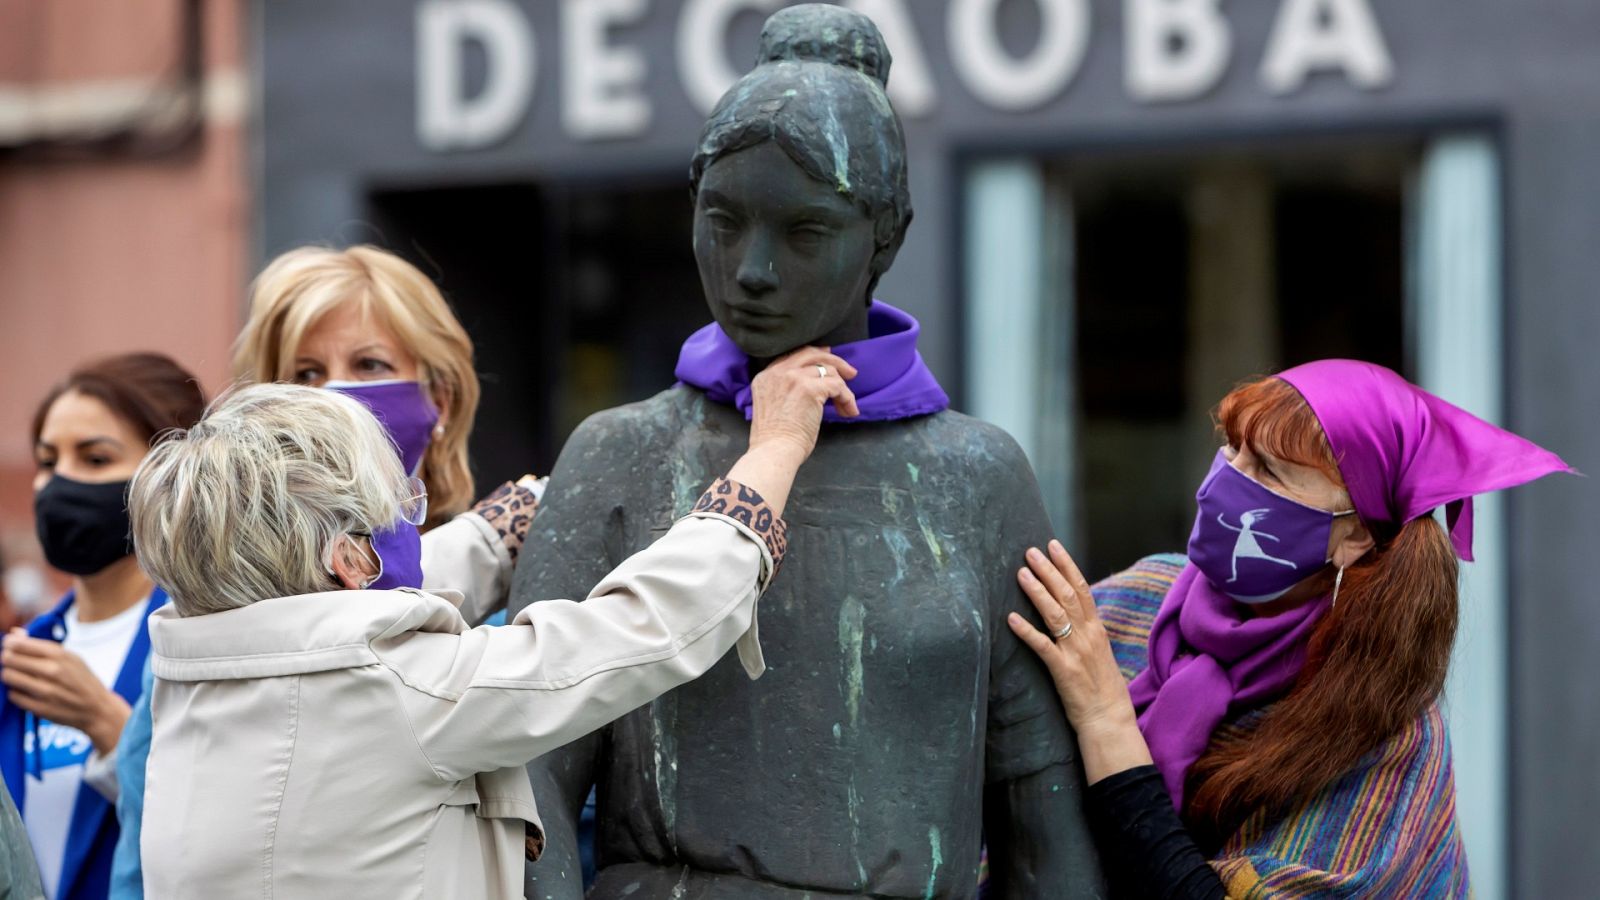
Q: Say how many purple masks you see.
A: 3